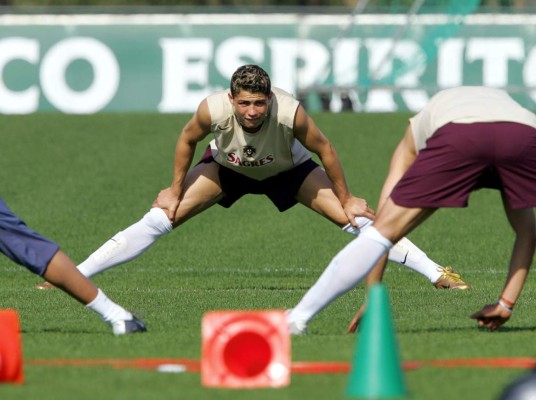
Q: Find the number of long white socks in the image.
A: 3